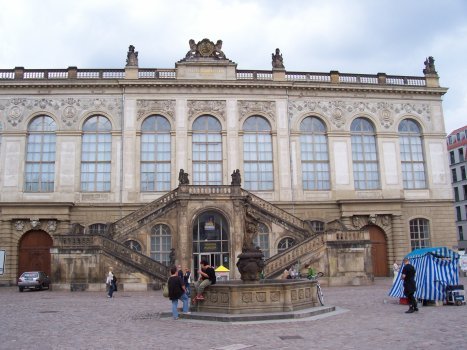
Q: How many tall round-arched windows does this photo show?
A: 8